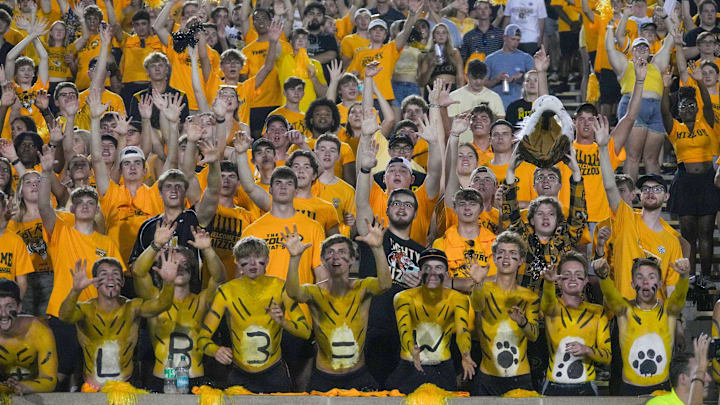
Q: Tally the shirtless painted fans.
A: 9